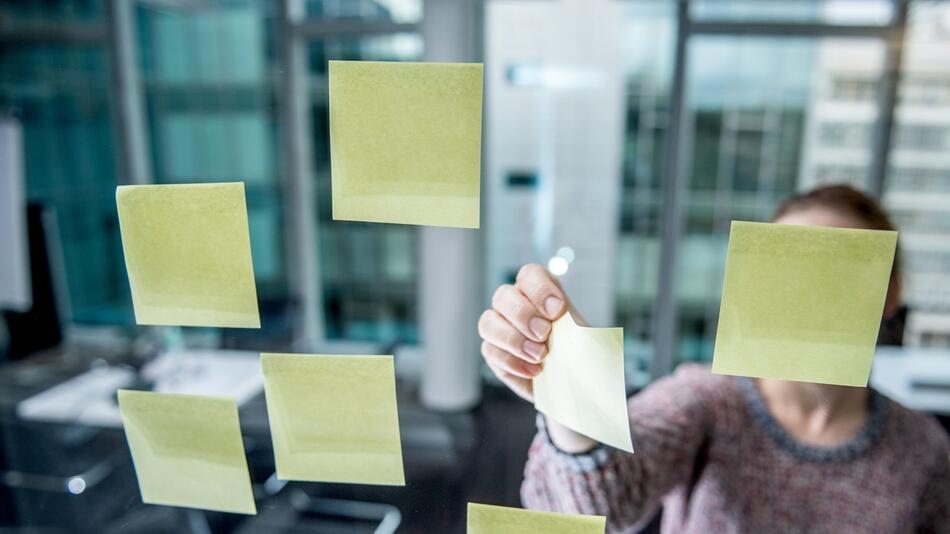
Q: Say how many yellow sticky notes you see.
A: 7